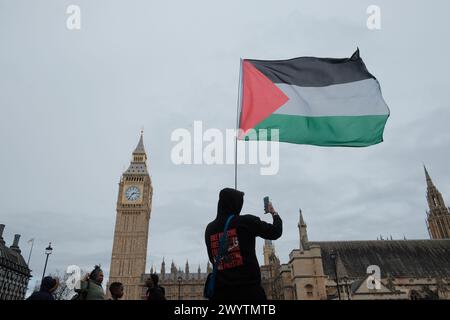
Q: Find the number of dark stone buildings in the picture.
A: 1